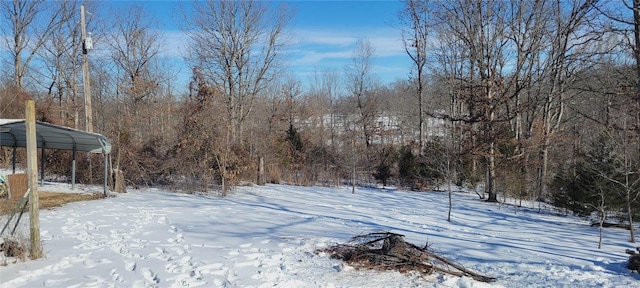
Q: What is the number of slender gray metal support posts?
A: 4